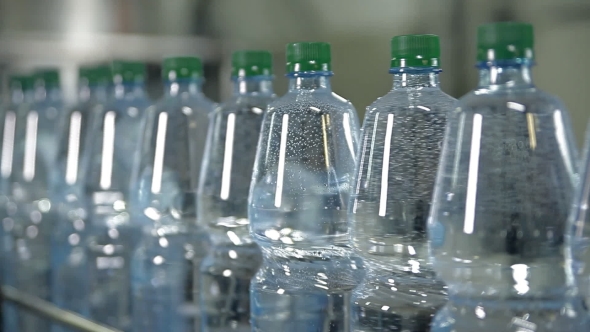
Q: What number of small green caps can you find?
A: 9